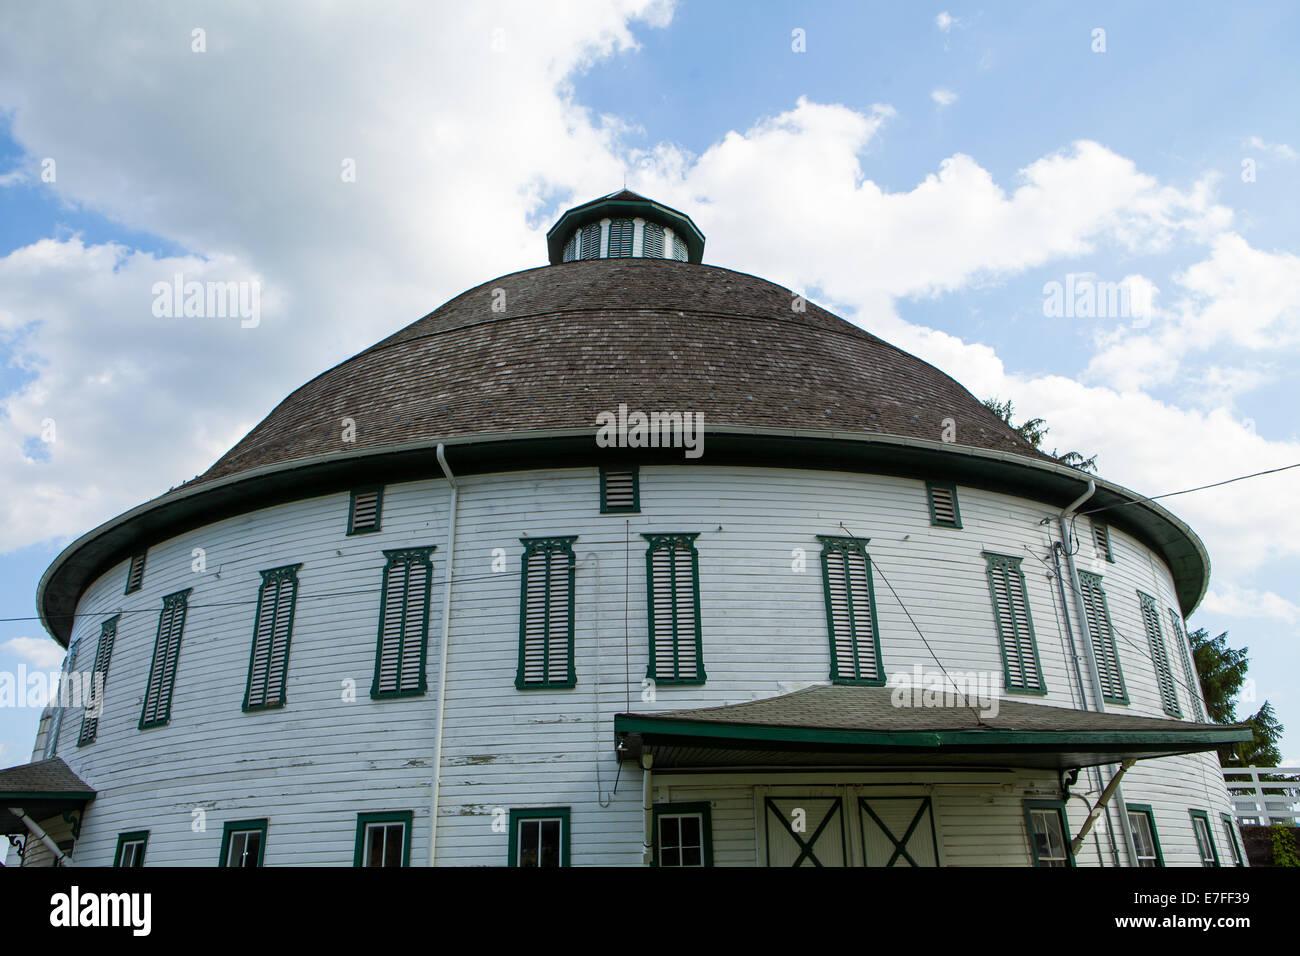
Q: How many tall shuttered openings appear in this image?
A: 12